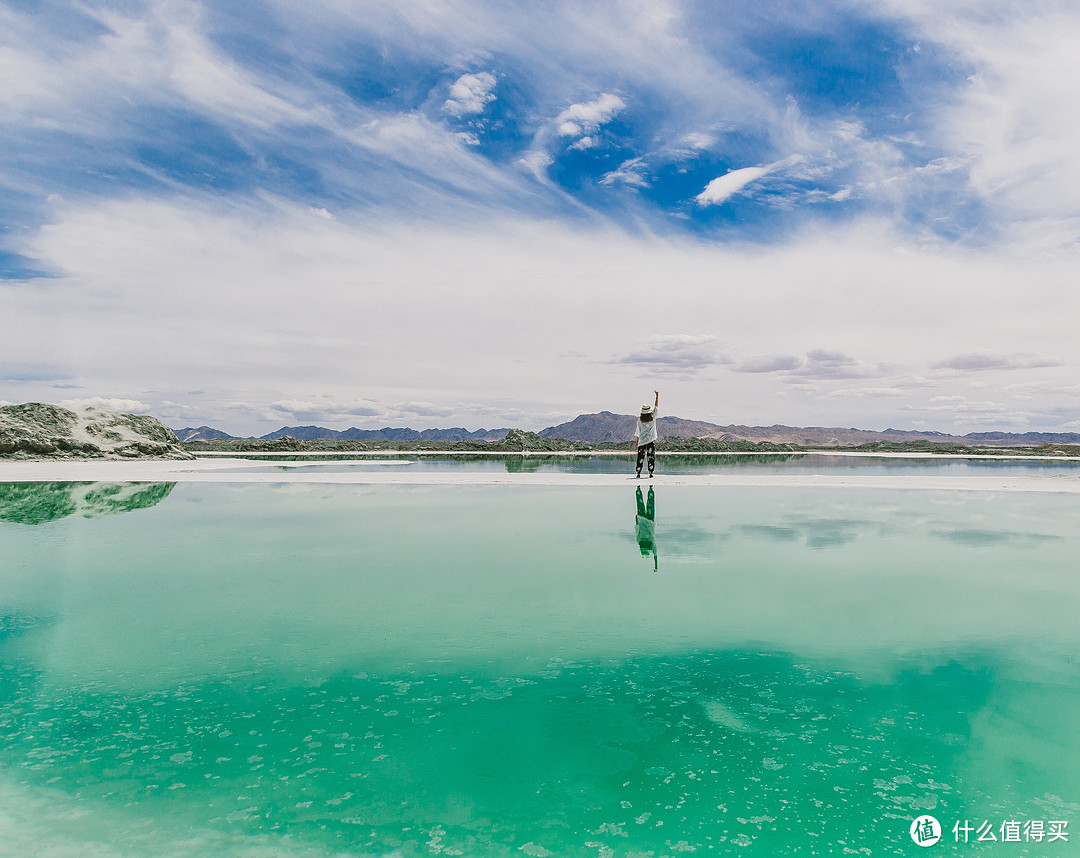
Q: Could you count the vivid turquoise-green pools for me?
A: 1